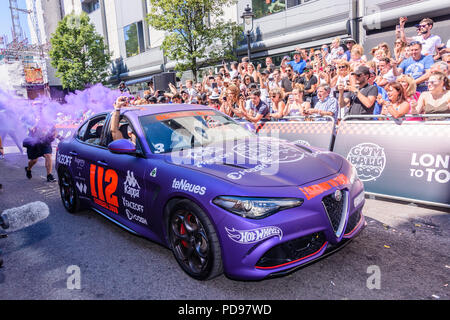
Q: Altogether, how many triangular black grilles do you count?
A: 1